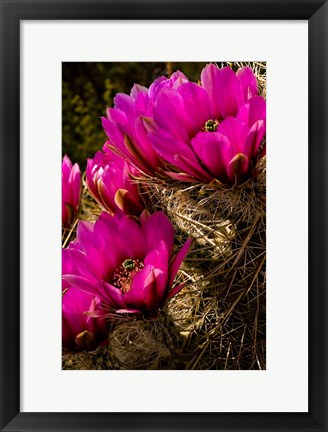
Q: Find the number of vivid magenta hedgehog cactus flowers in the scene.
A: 6